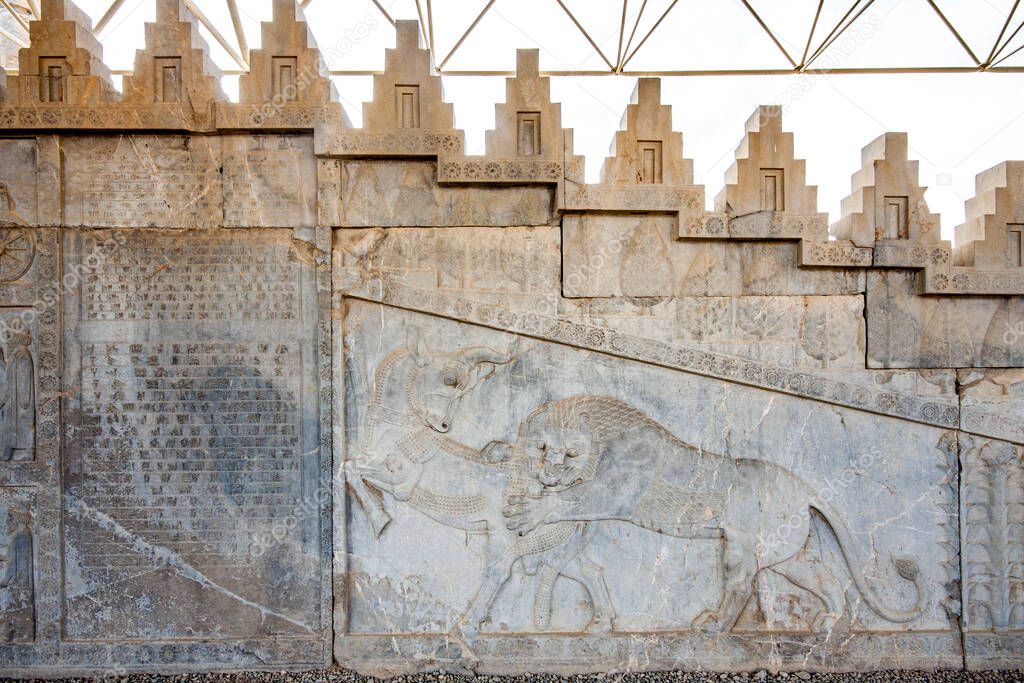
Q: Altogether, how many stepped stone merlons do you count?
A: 9